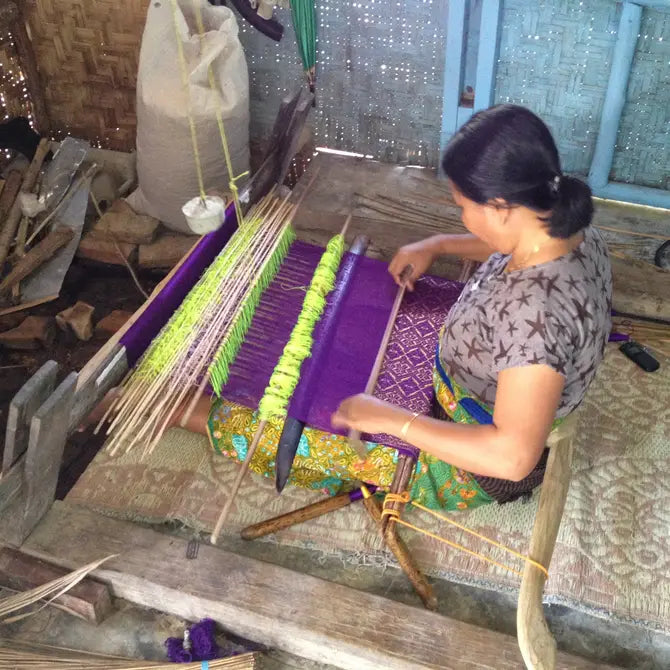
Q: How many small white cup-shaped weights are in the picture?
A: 1